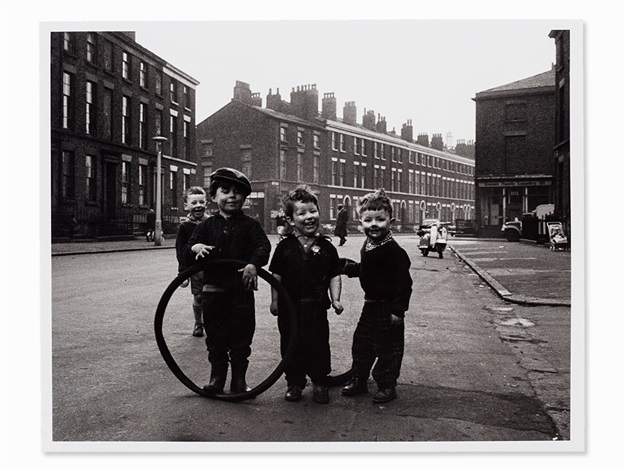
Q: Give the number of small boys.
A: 4